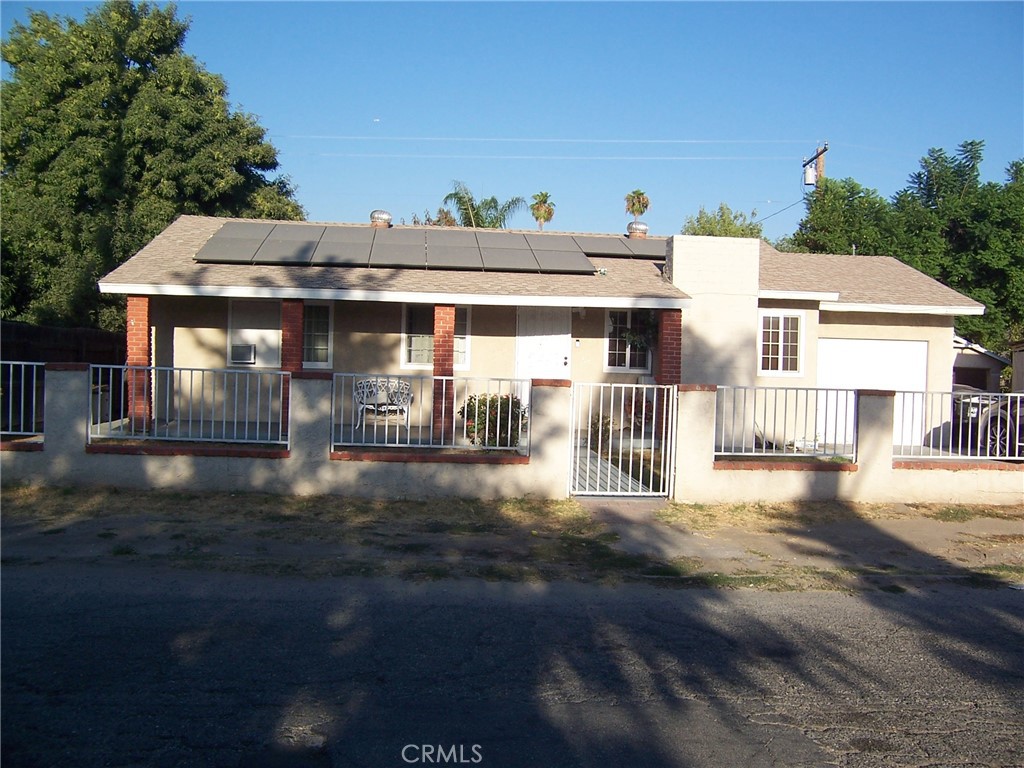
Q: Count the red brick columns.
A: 4